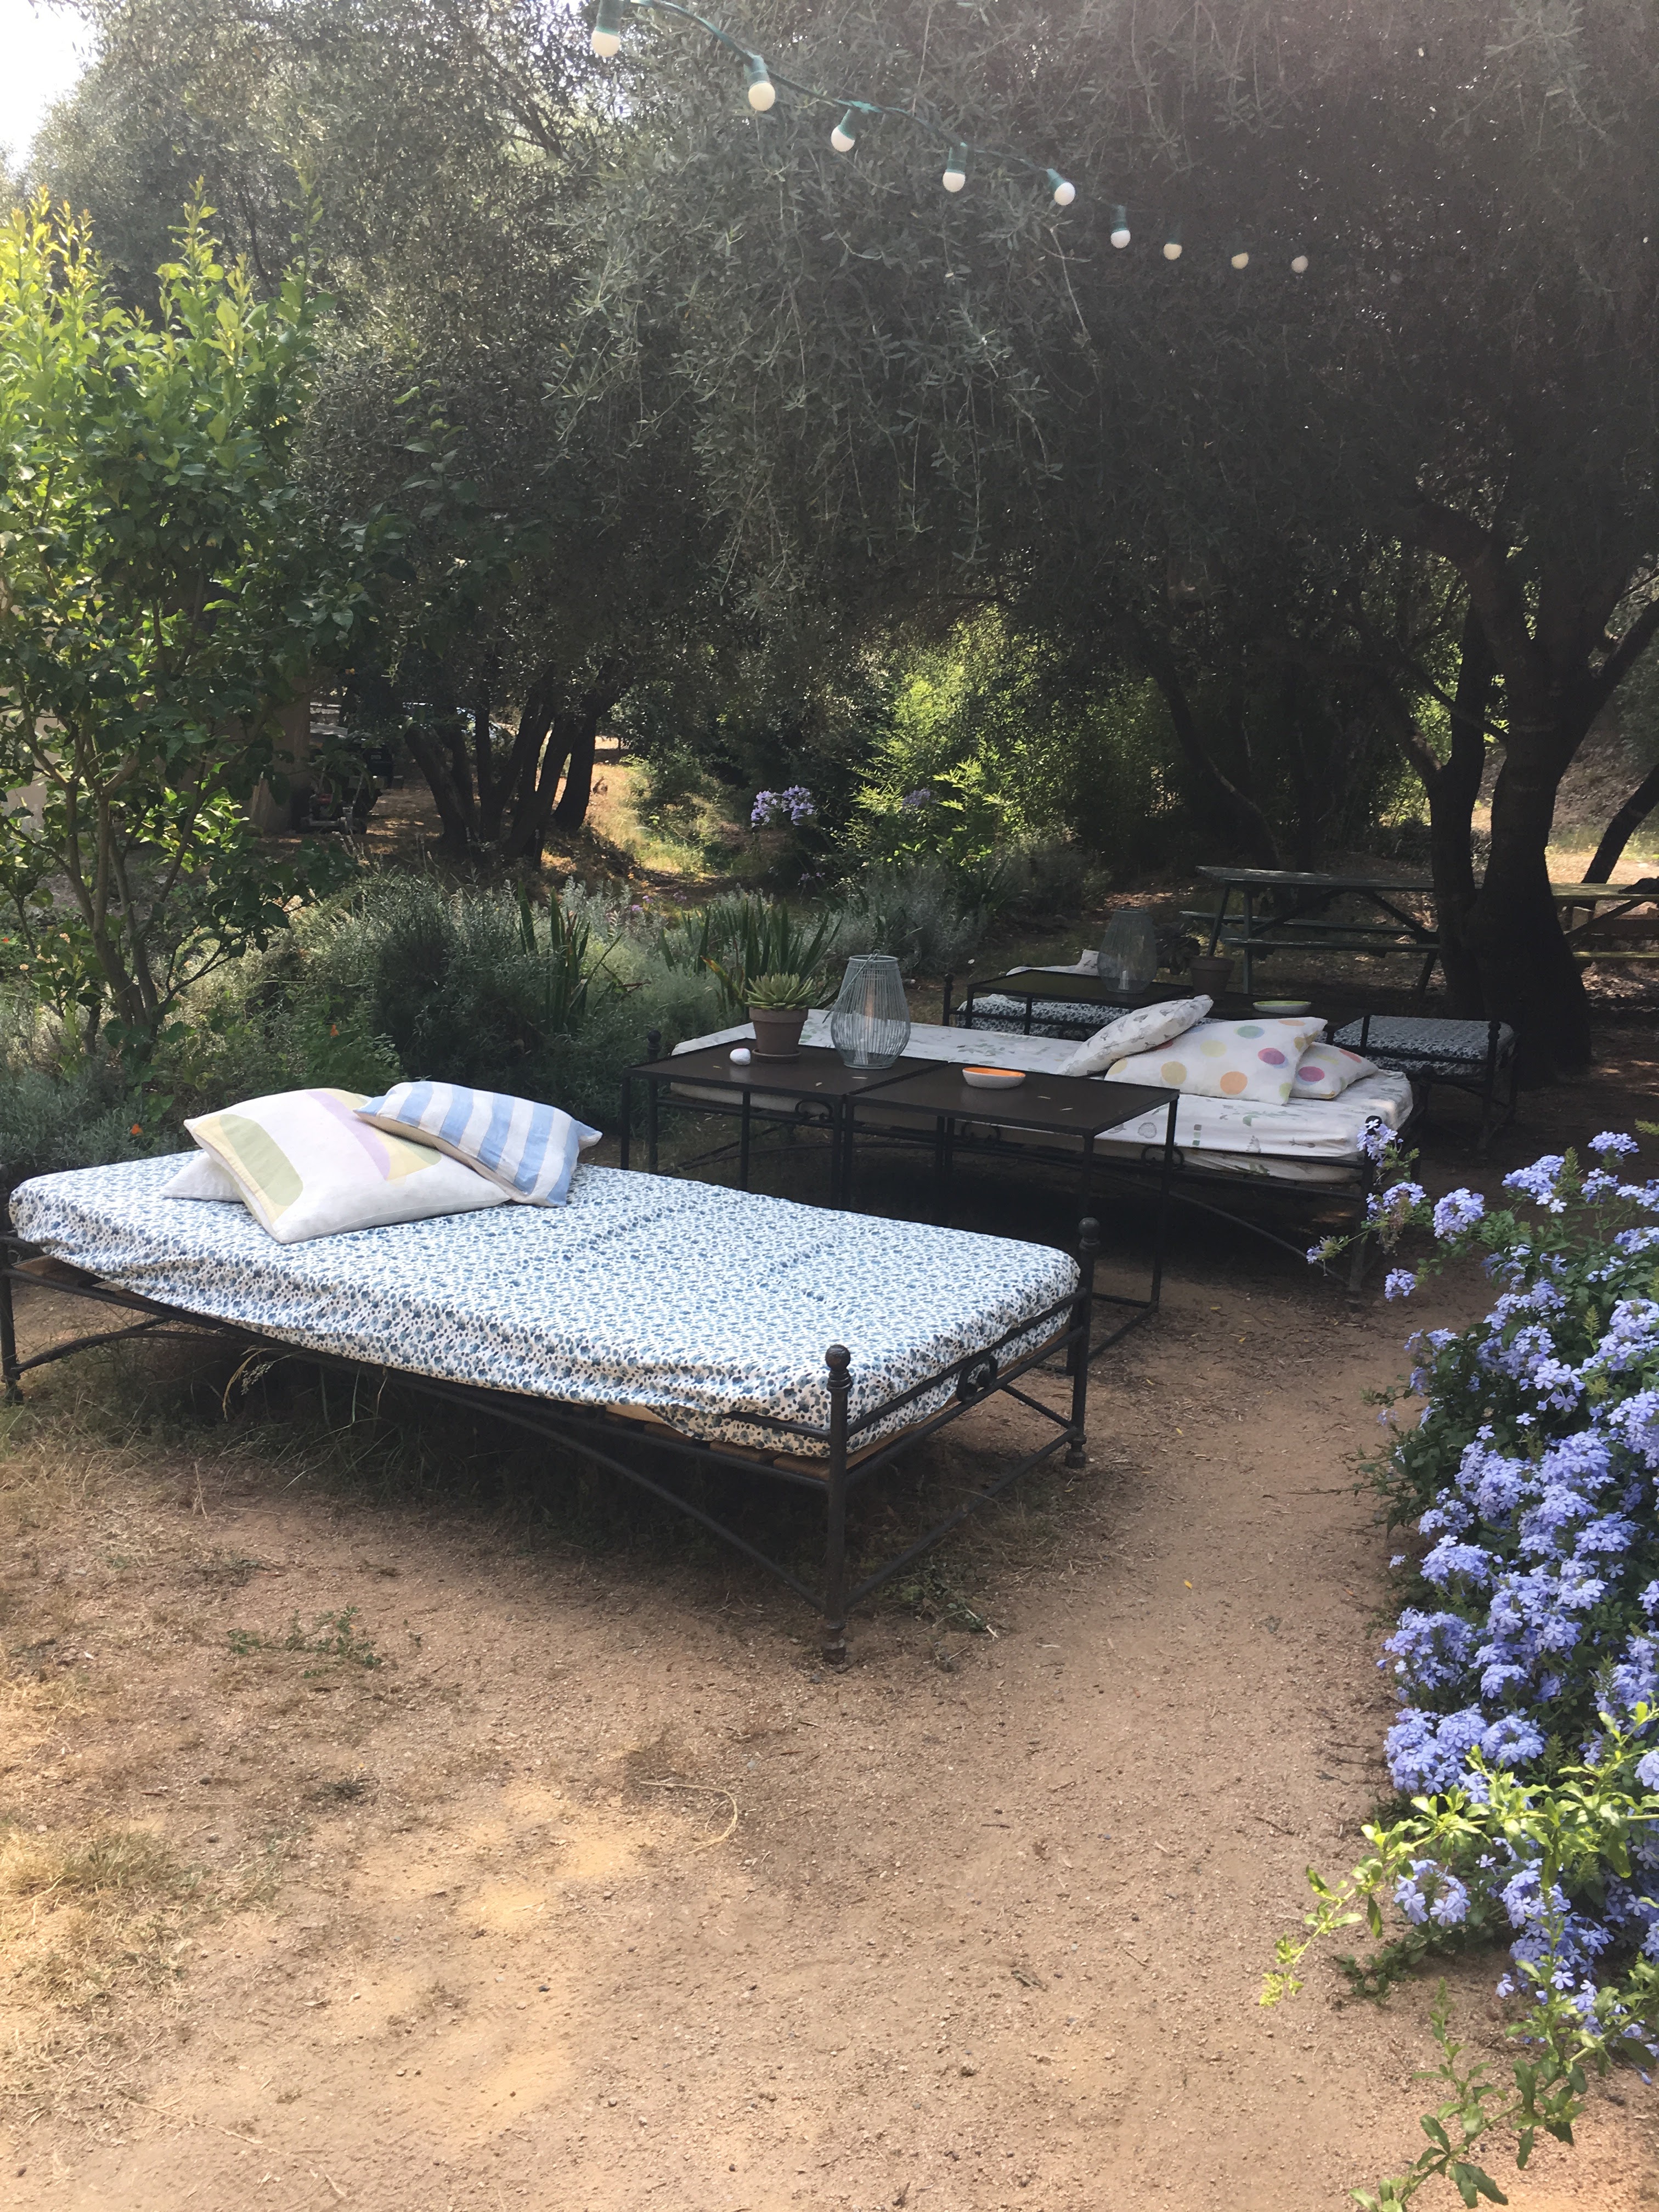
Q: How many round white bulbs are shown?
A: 9